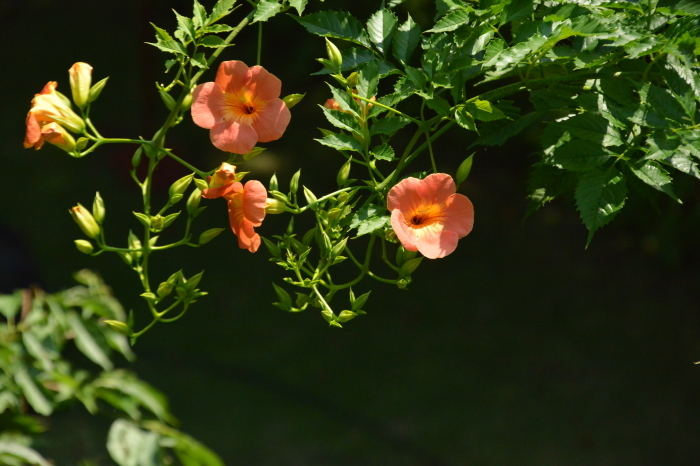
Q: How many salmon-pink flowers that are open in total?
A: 3